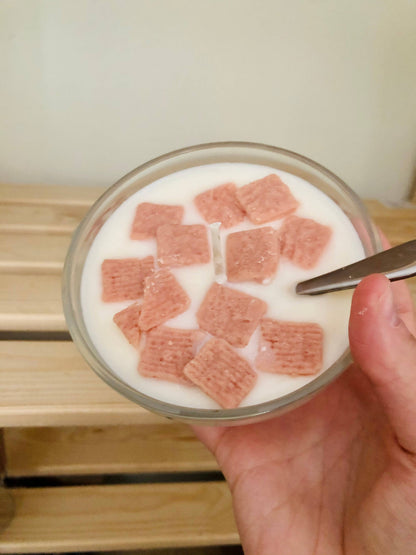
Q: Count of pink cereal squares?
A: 13